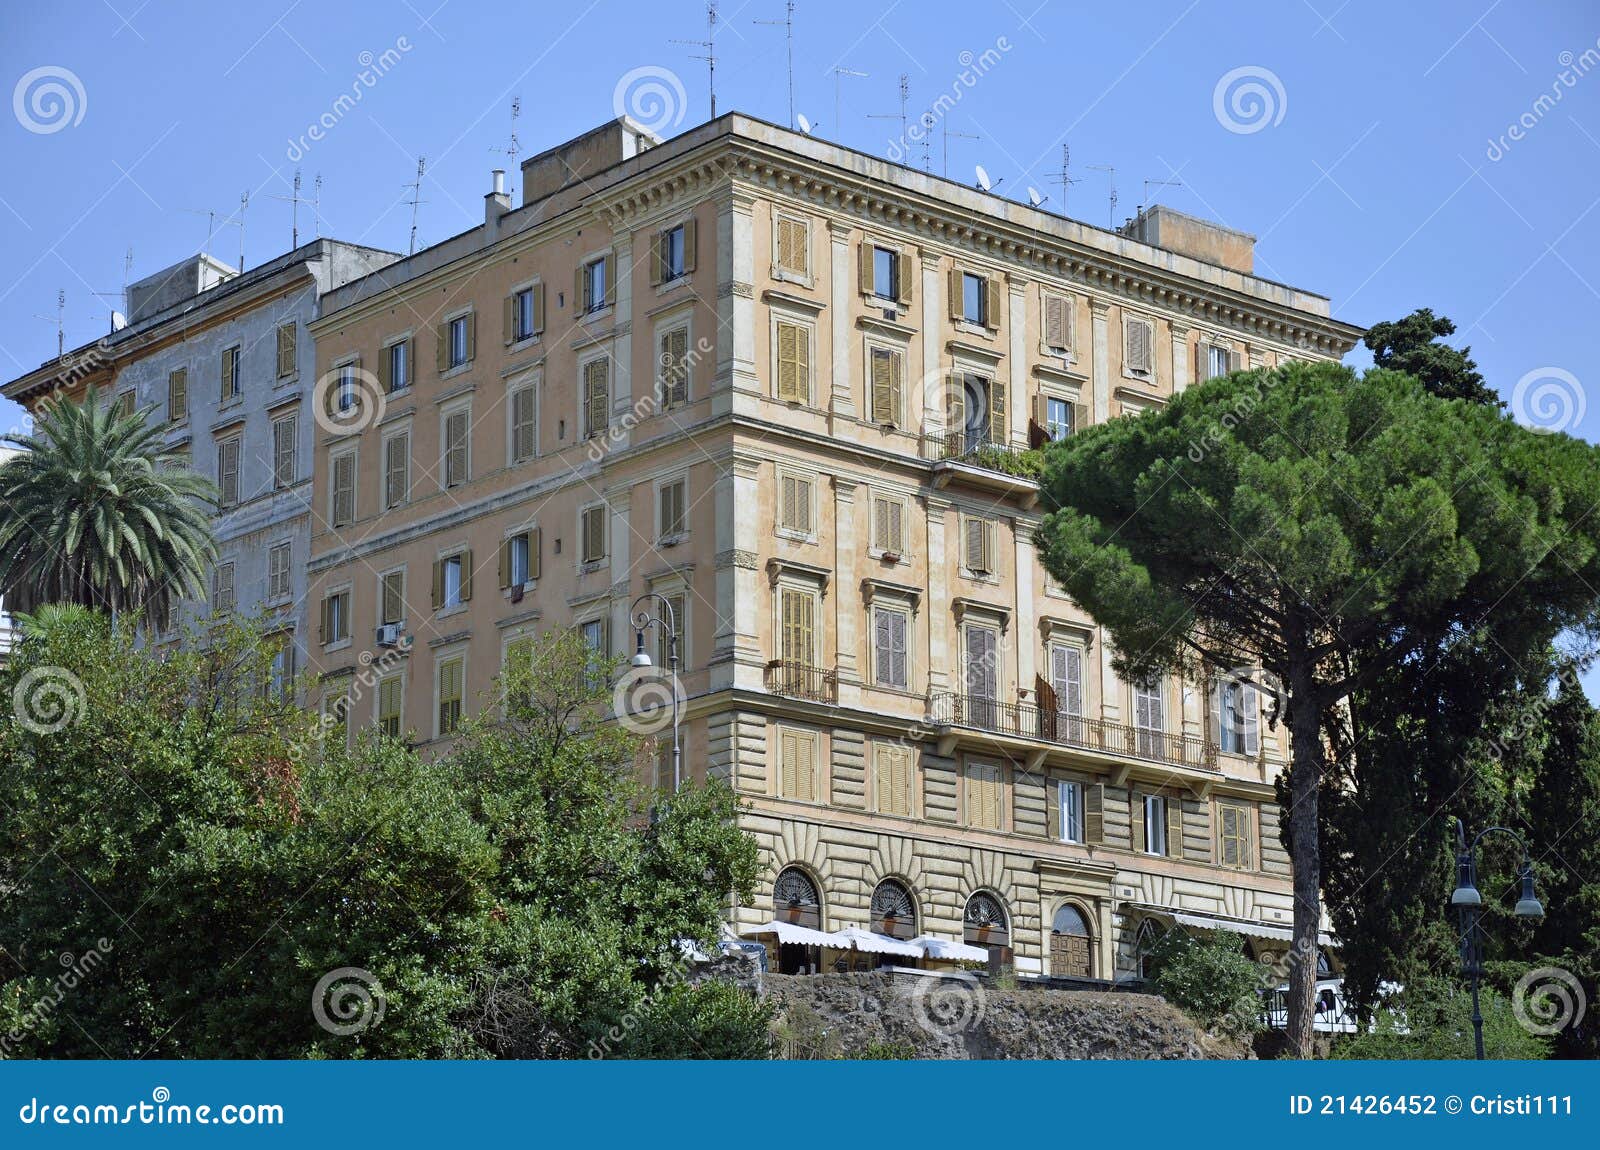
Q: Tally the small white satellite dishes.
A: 4